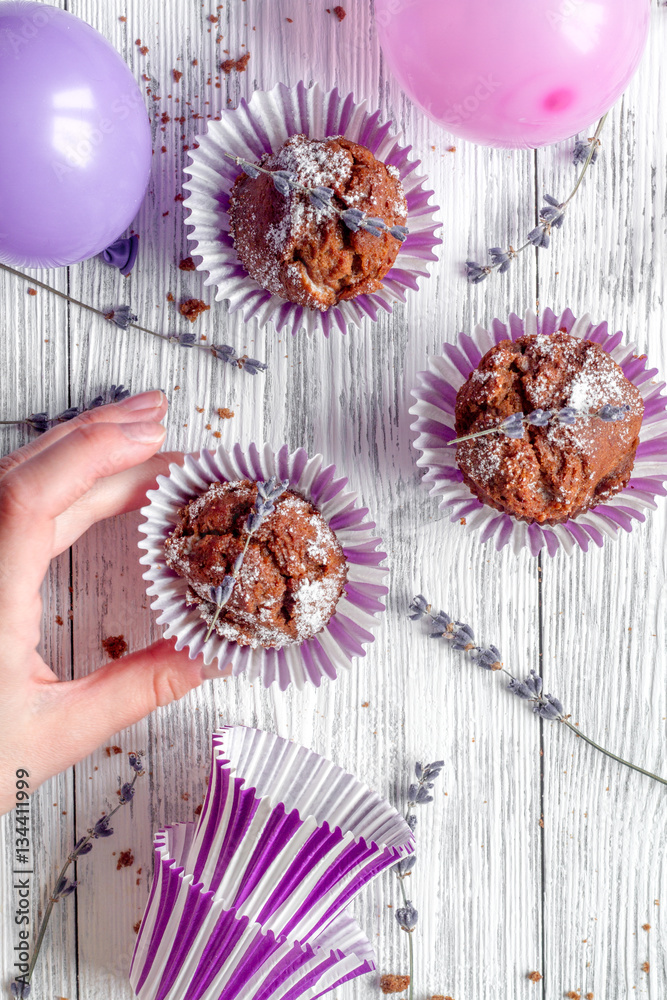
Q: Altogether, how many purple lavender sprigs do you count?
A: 9